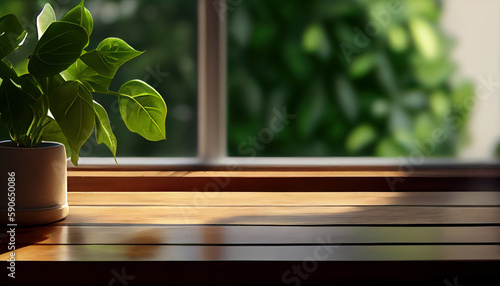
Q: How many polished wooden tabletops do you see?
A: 1